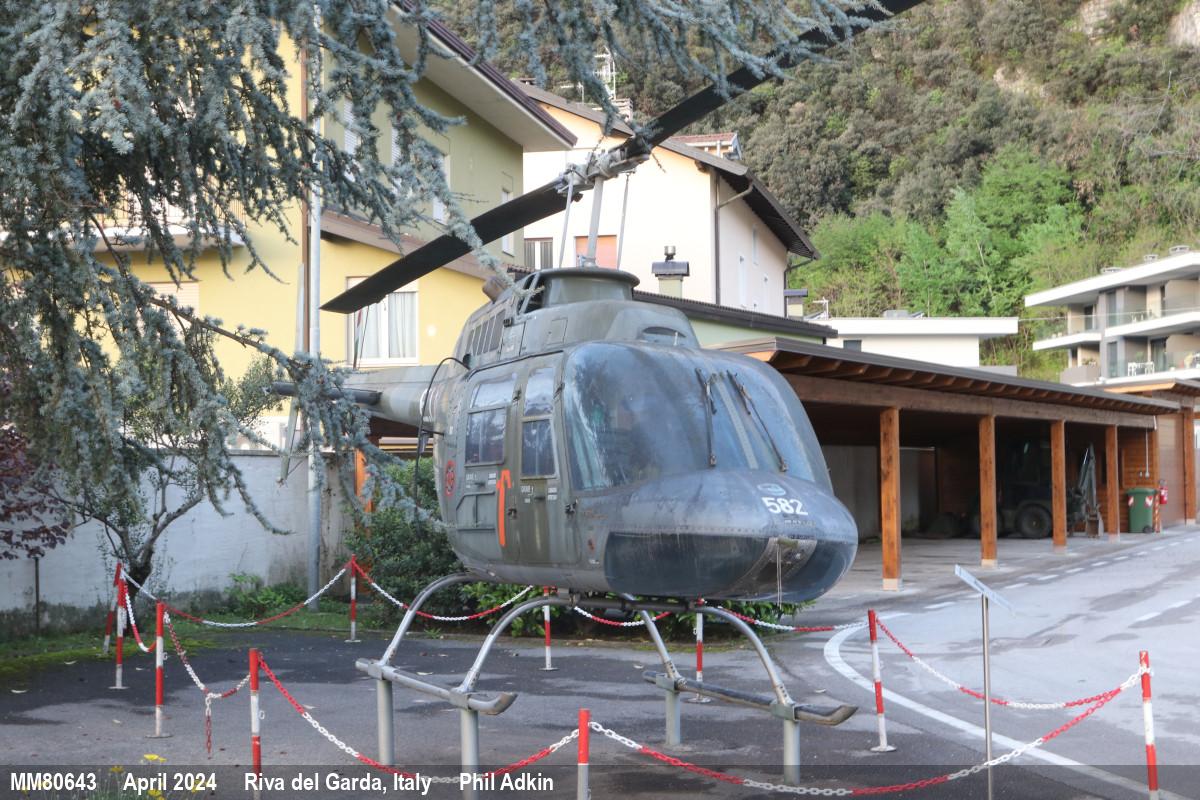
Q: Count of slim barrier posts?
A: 10